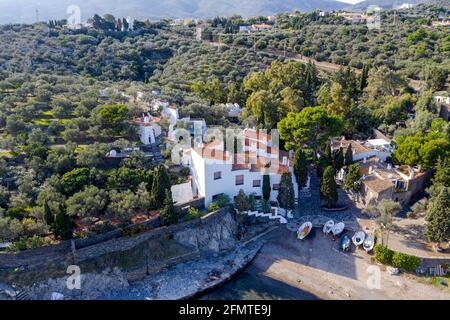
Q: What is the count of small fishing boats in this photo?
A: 6